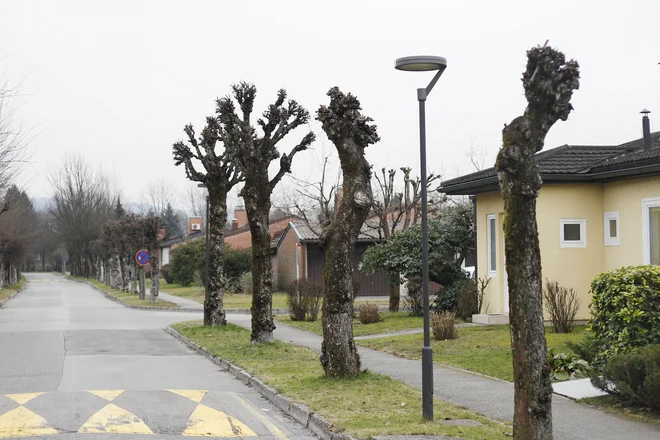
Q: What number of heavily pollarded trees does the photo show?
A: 4